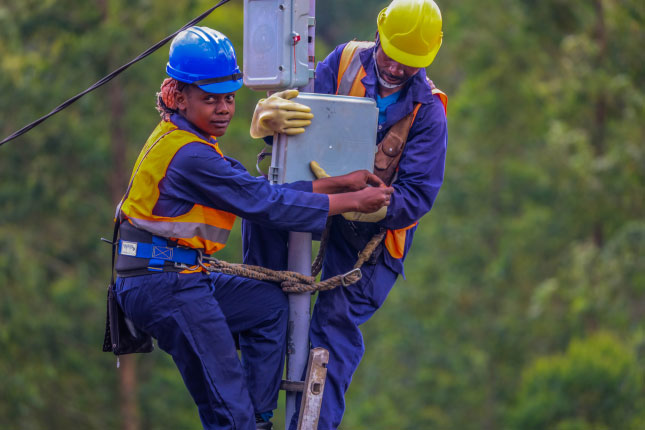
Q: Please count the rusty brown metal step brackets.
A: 1